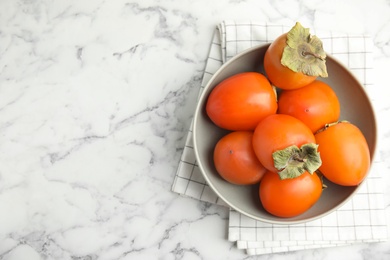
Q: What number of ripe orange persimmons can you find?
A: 7